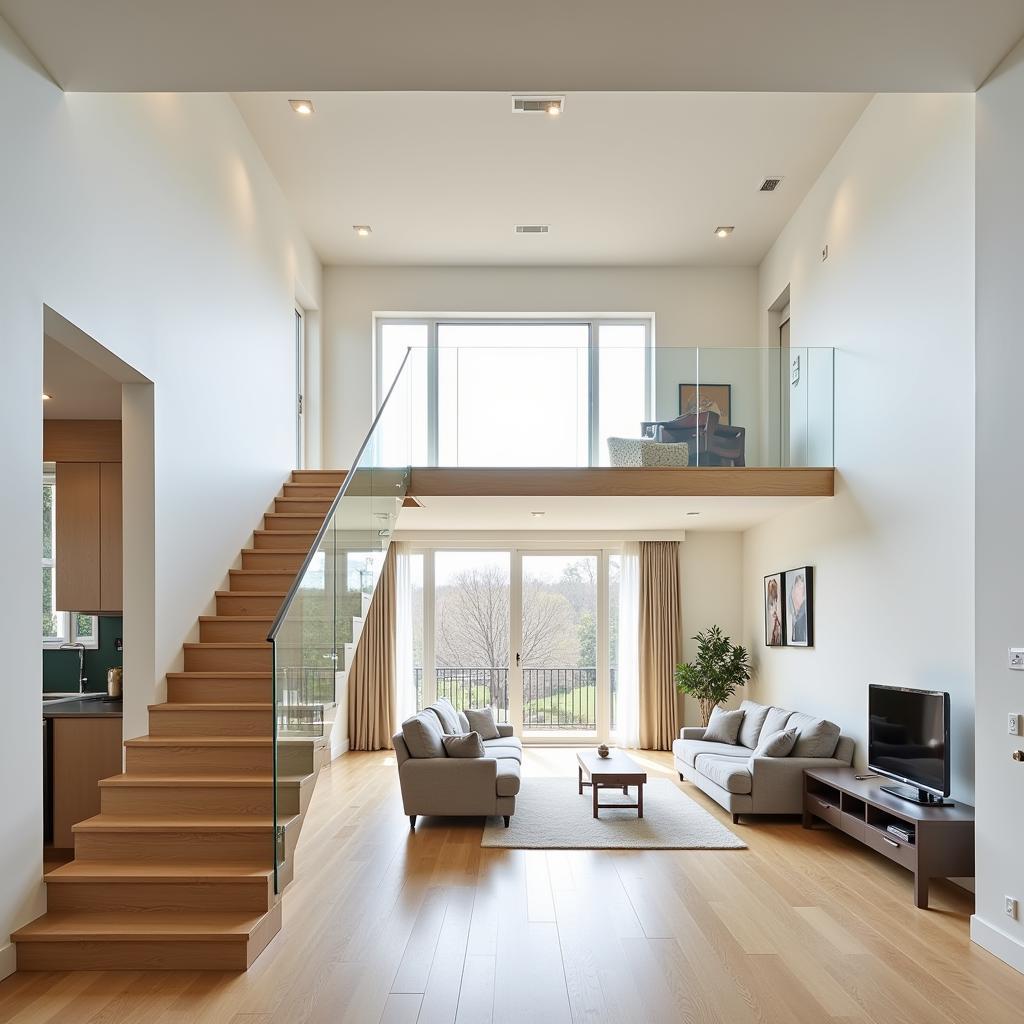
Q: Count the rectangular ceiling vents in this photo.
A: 3